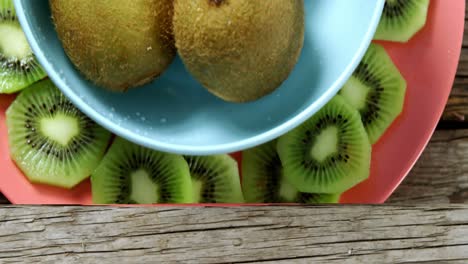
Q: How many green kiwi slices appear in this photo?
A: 8